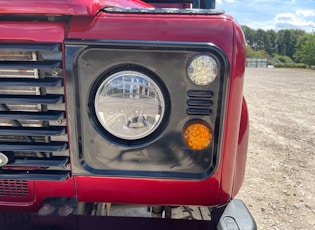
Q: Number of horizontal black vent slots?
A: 3